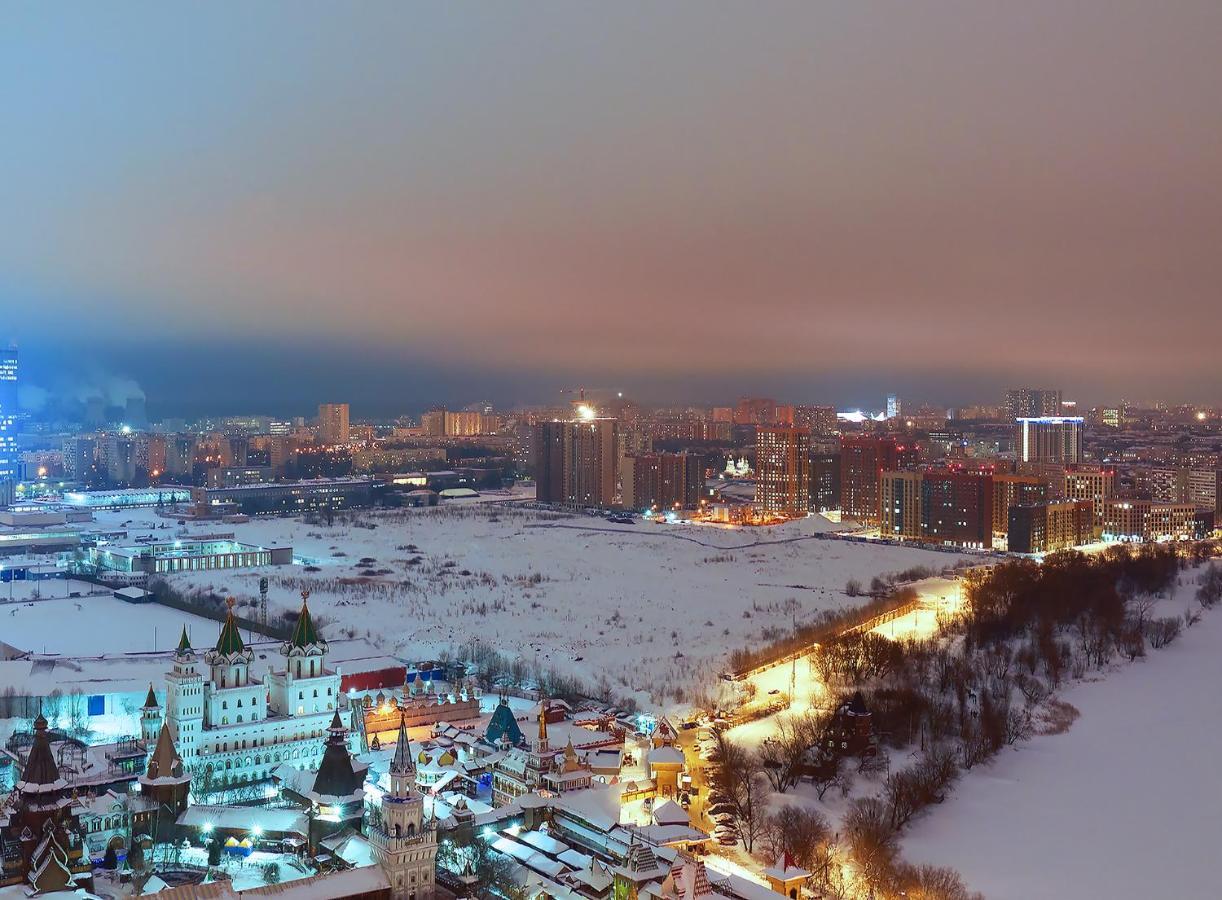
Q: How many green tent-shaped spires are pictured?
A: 3